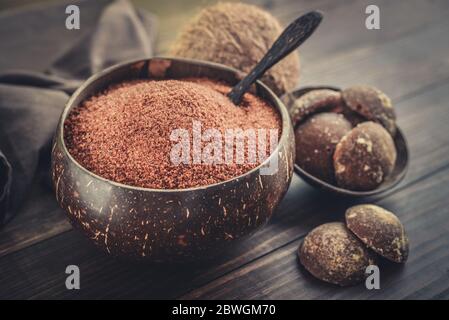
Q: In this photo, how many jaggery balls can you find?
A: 6